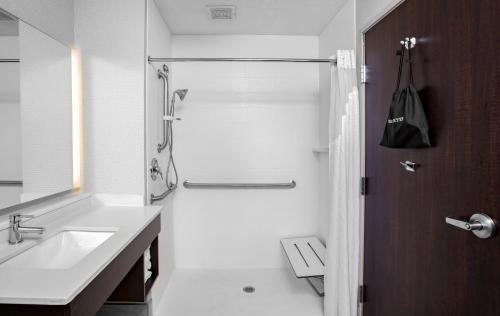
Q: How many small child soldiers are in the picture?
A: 0